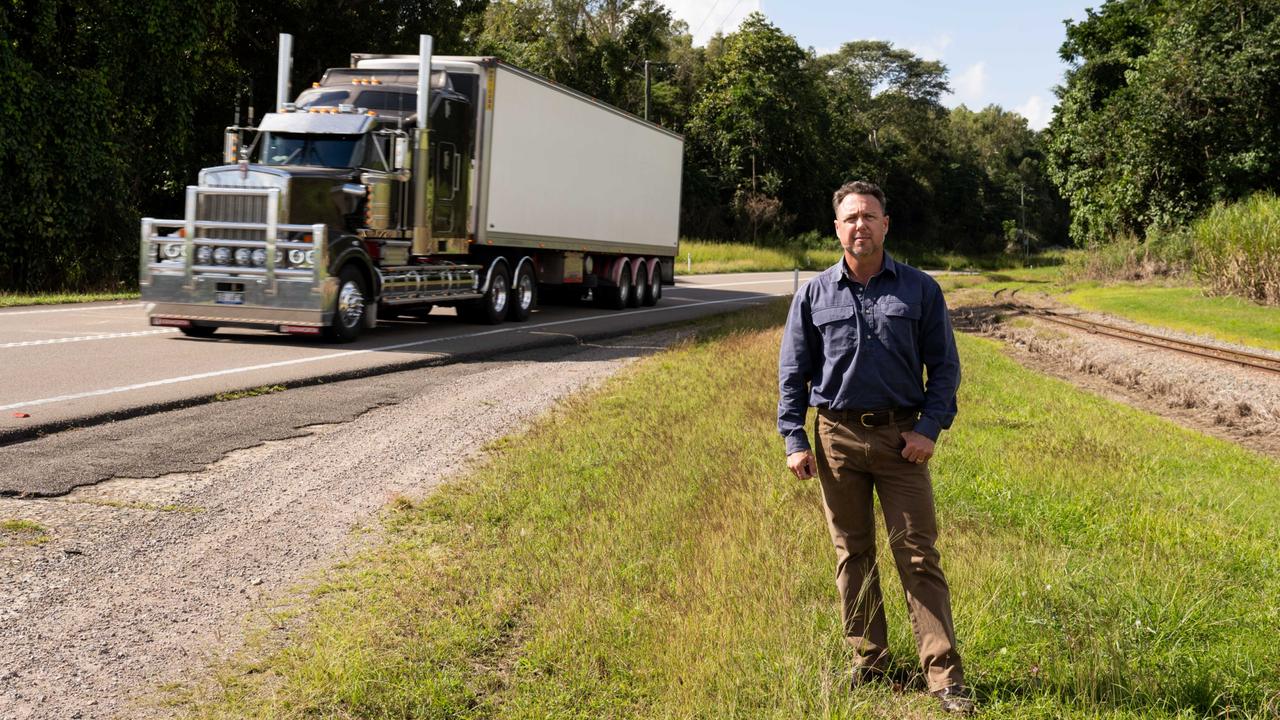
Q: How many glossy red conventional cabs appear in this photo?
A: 0